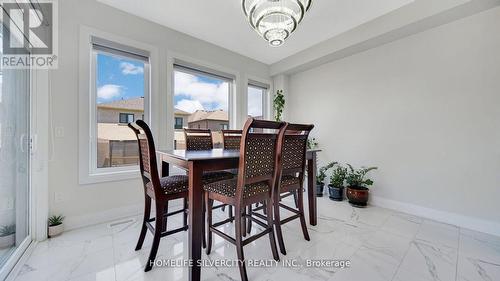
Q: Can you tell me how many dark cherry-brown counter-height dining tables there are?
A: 1